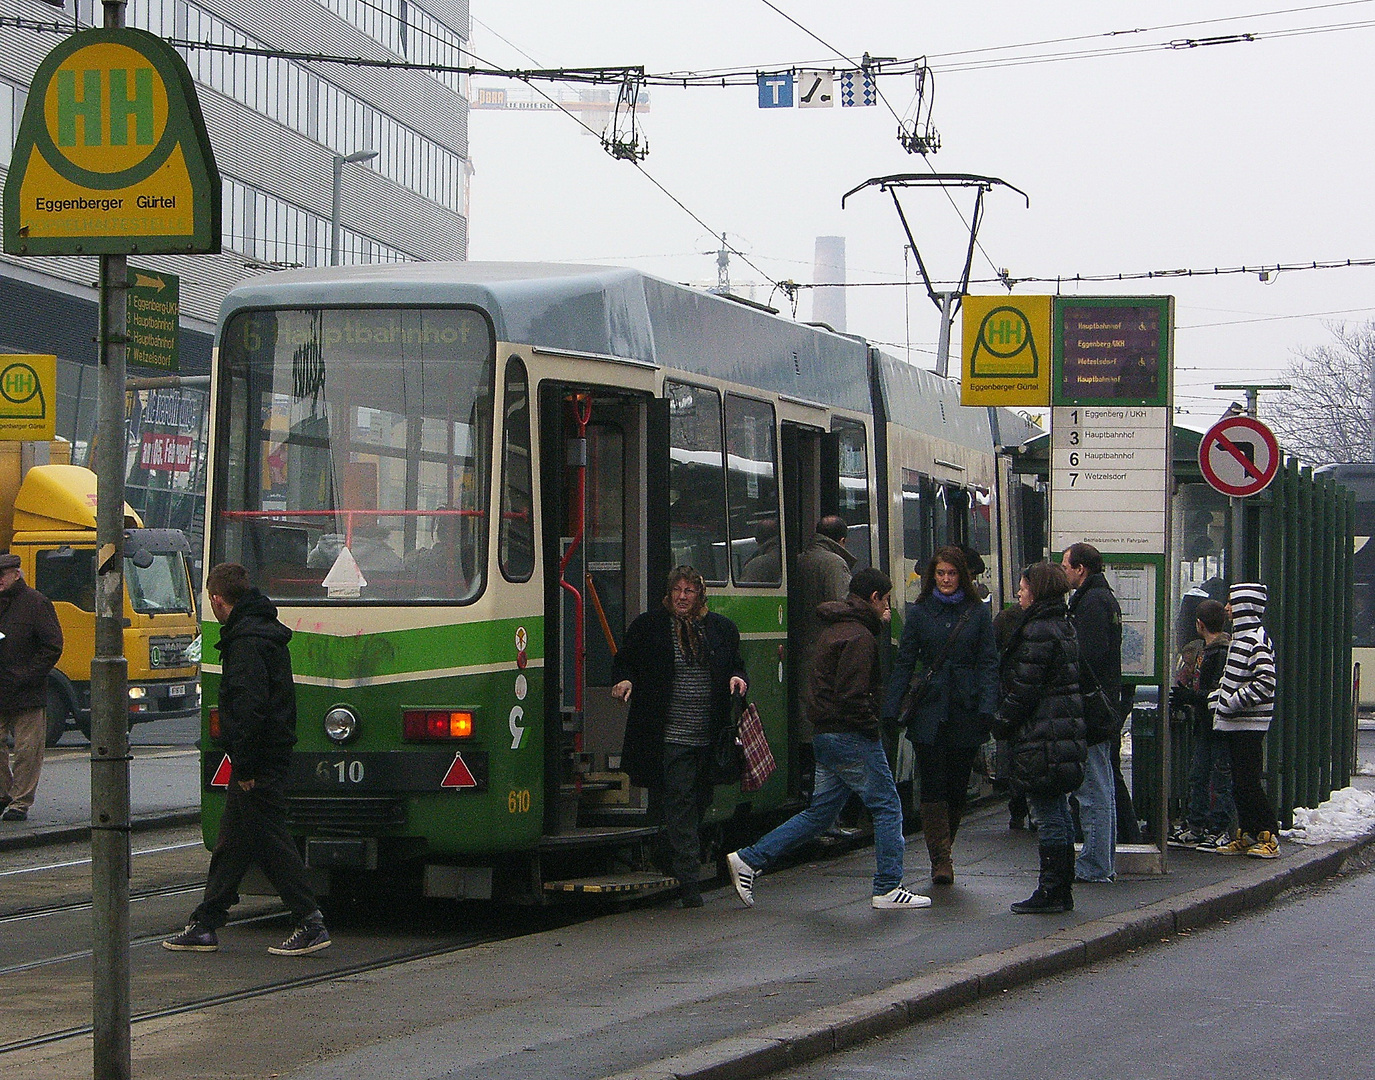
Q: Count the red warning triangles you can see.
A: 2